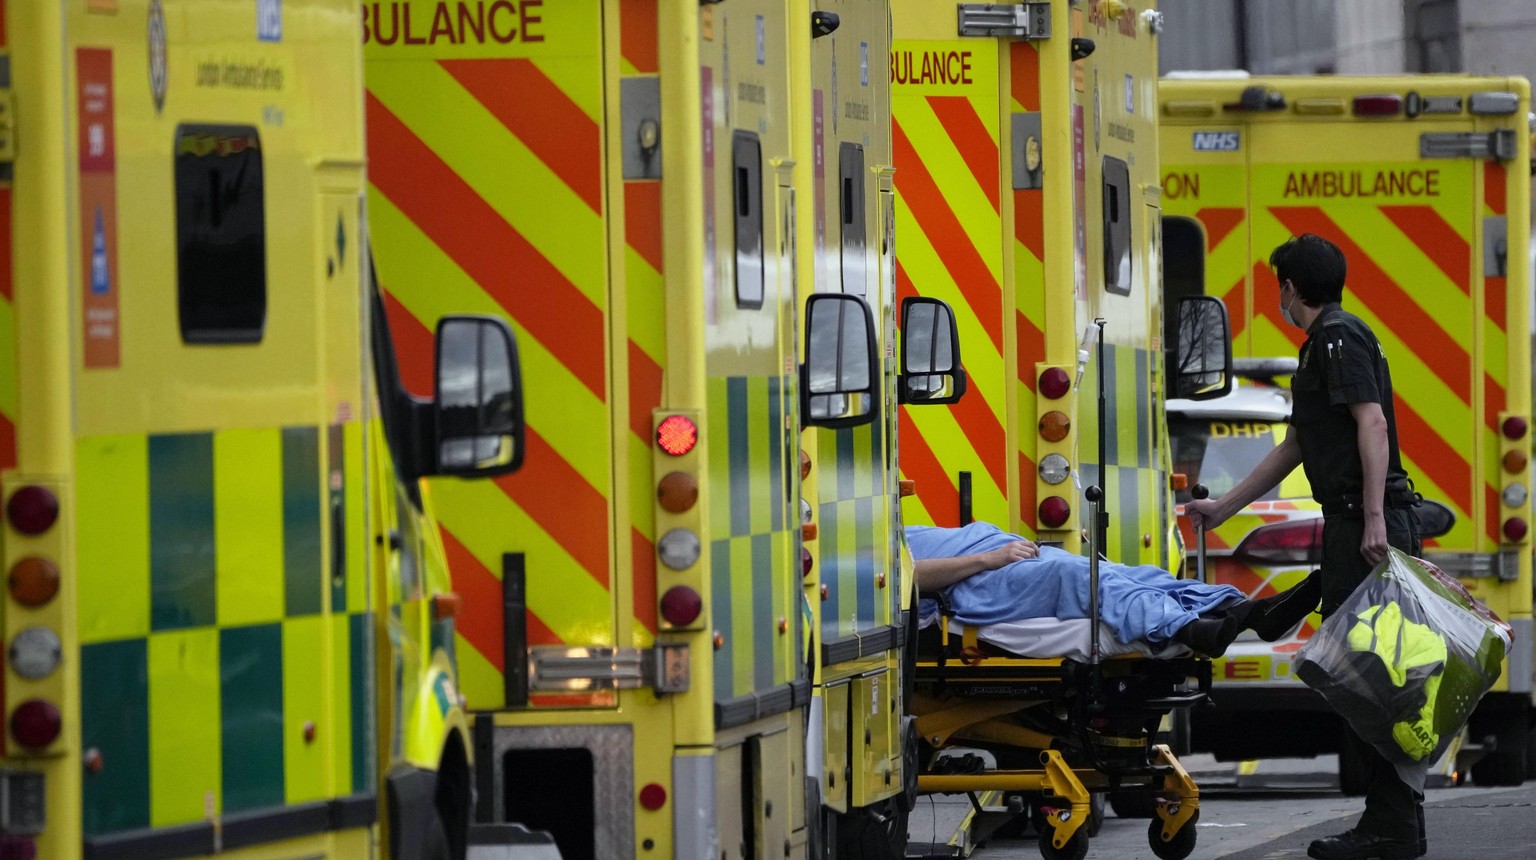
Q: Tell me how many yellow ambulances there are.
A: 5